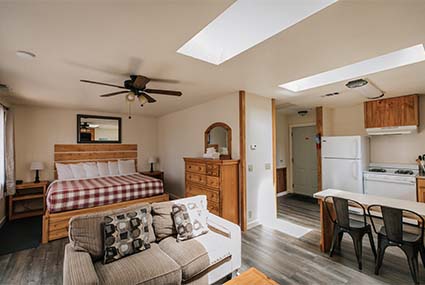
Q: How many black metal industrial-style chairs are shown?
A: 2